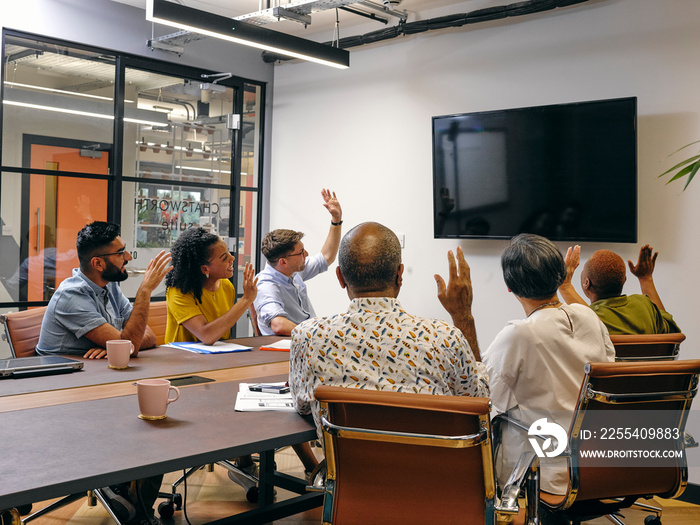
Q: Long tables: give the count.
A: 1